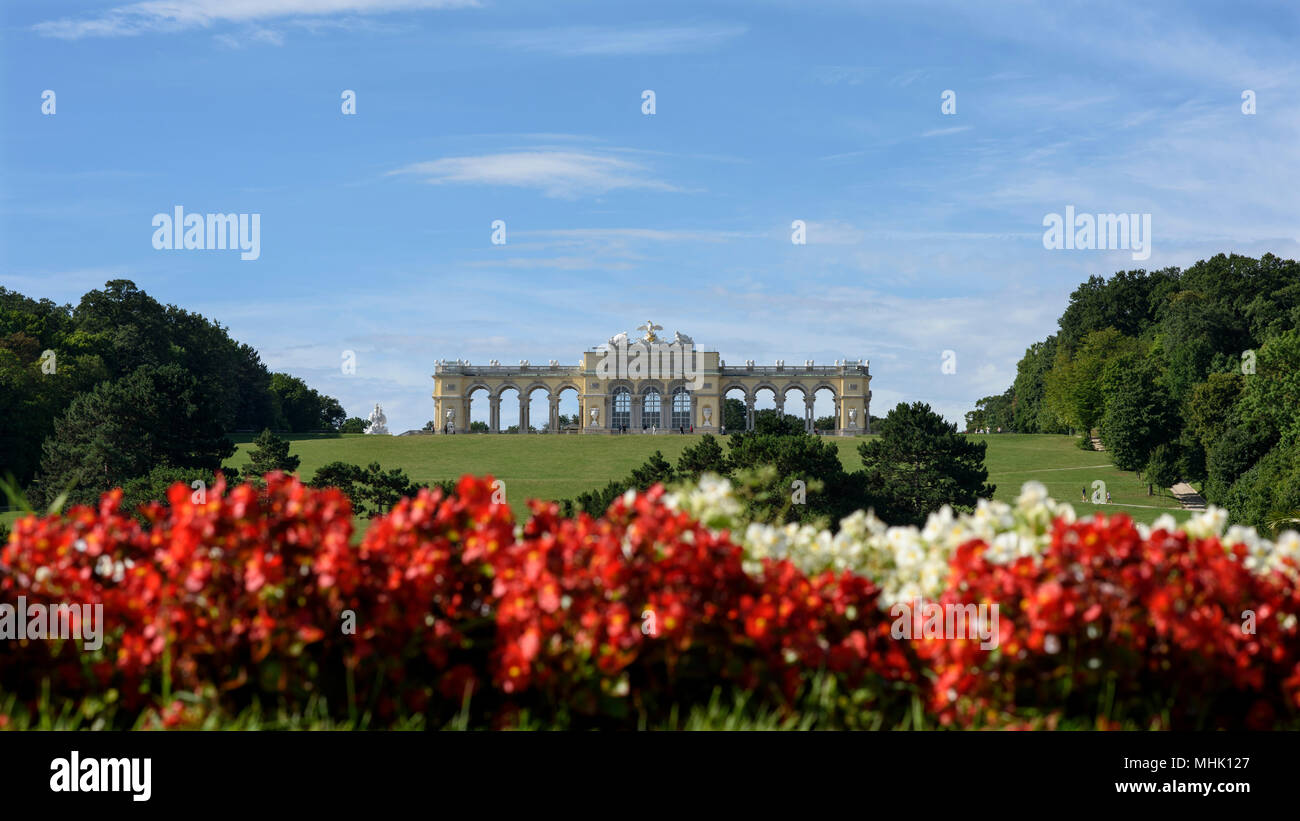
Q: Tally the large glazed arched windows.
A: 3